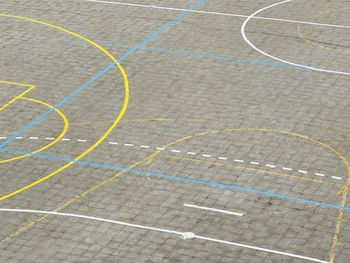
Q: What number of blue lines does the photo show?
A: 3